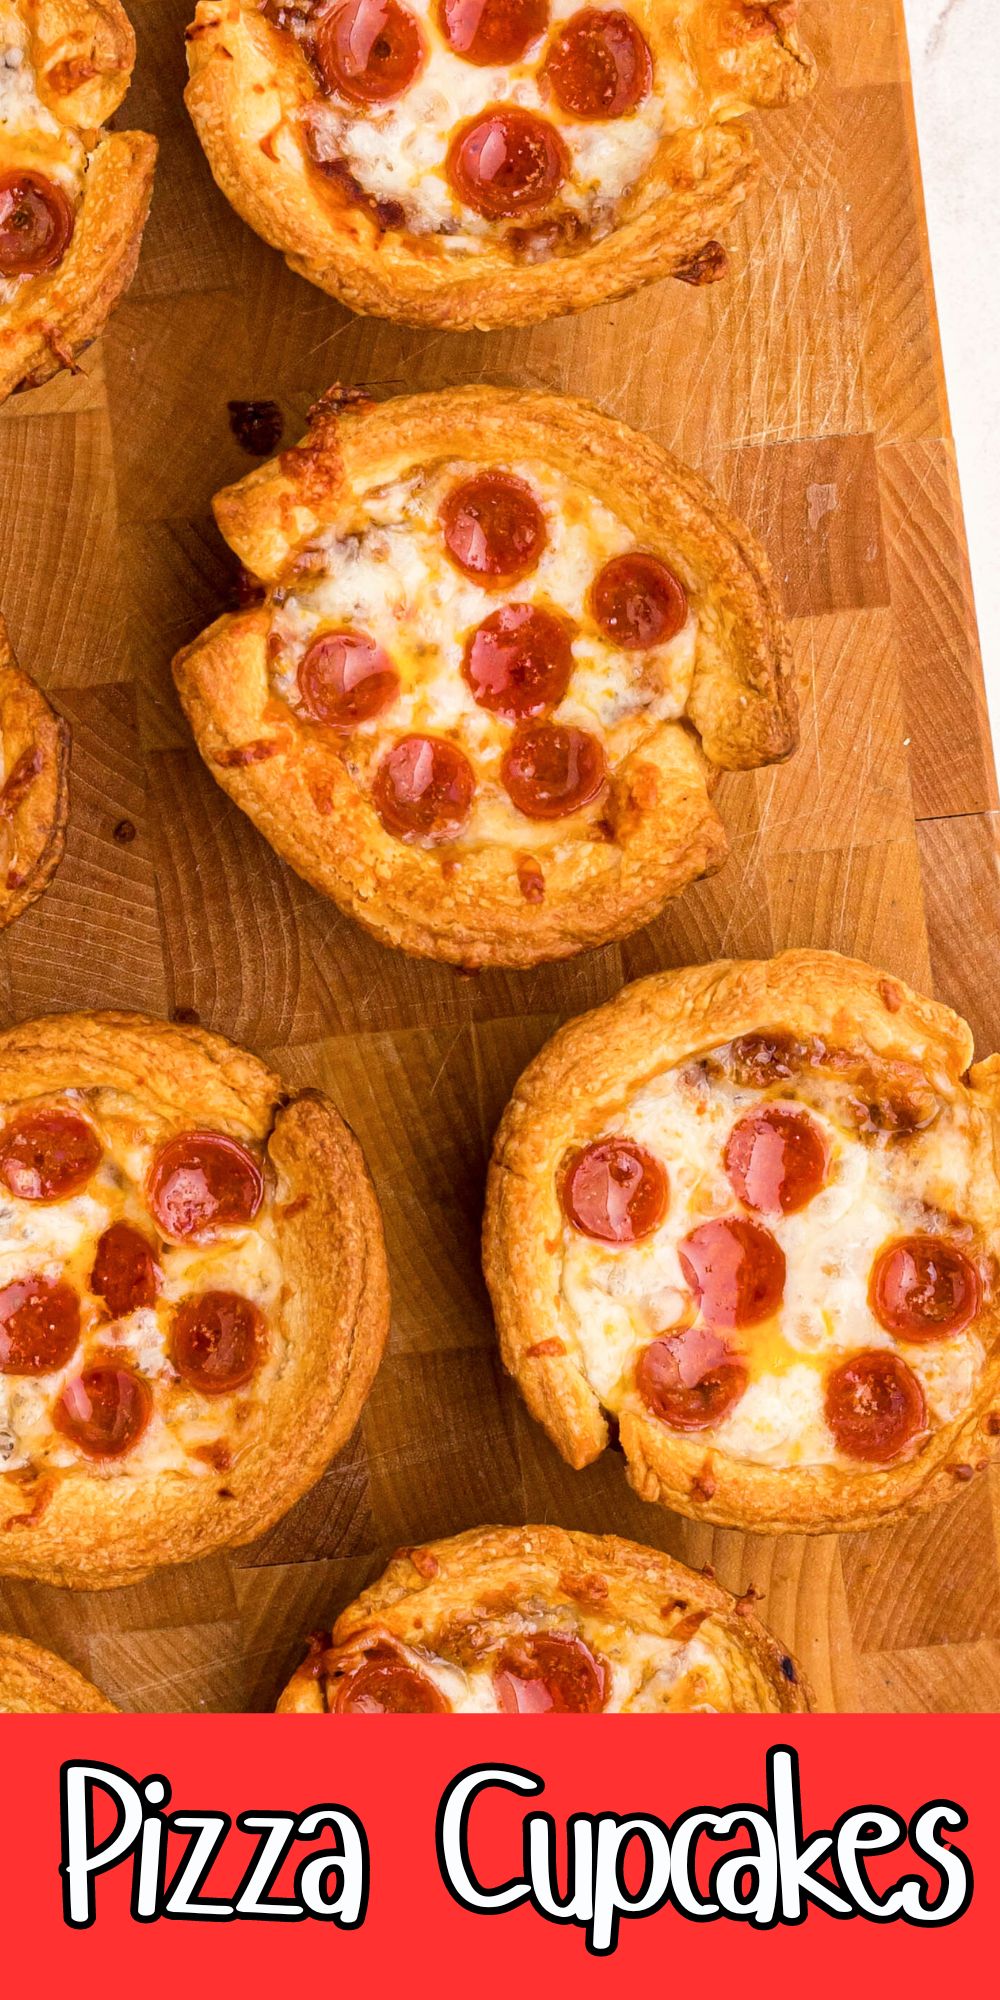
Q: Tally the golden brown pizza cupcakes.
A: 8